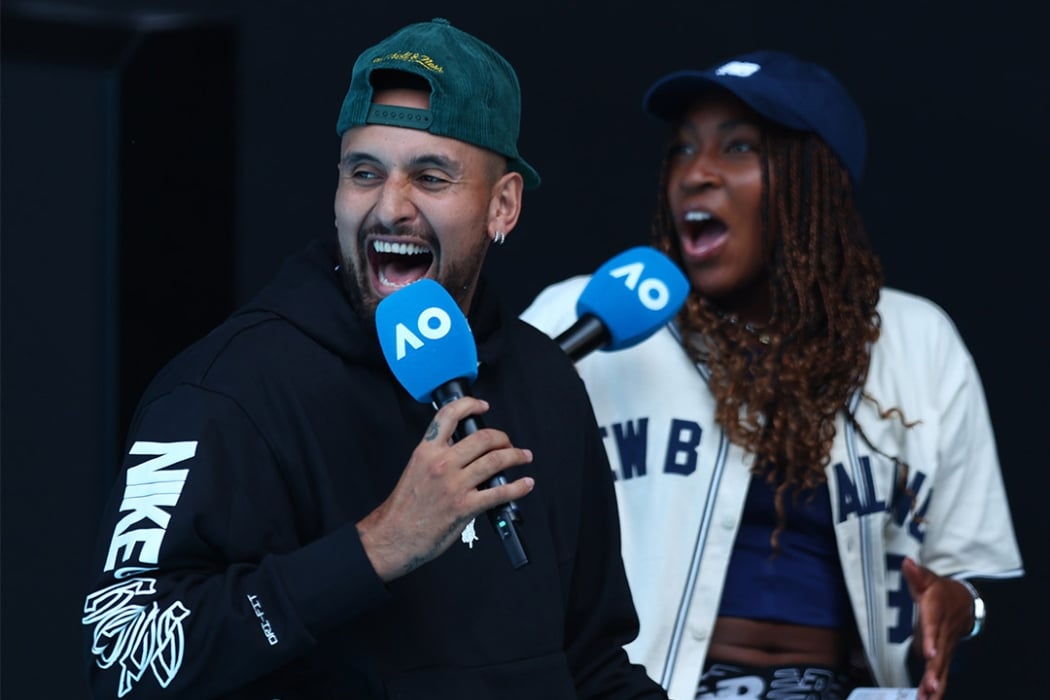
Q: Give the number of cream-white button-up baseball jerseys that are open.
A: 1